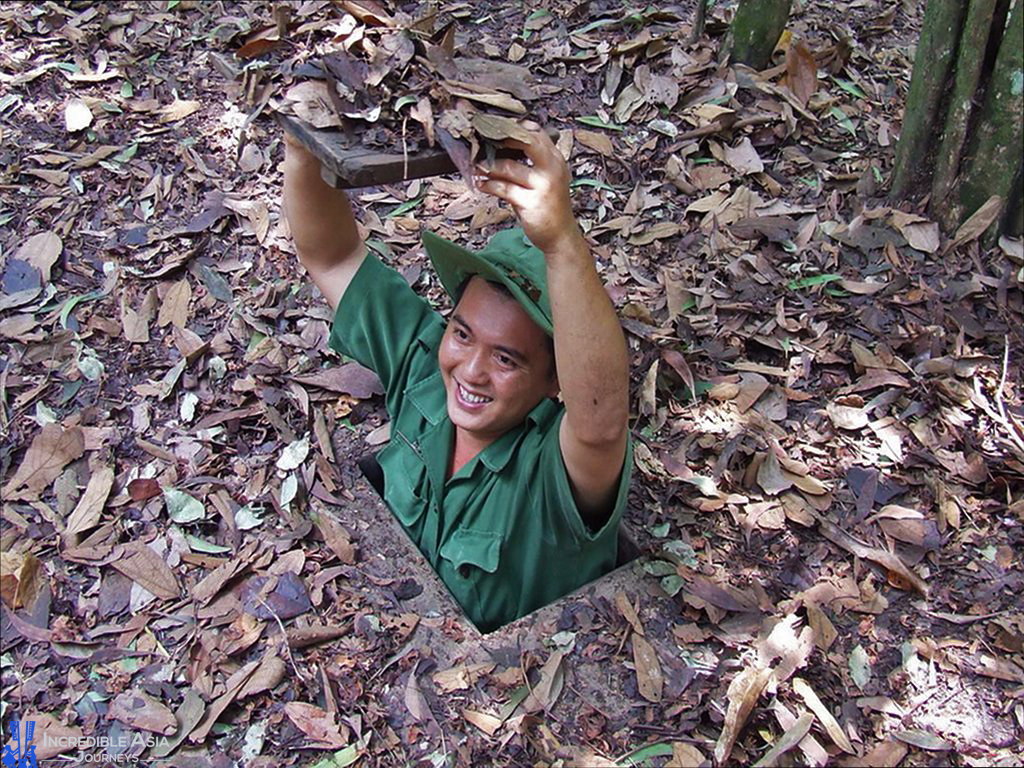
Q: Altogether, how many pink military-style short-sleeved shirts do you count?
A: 0